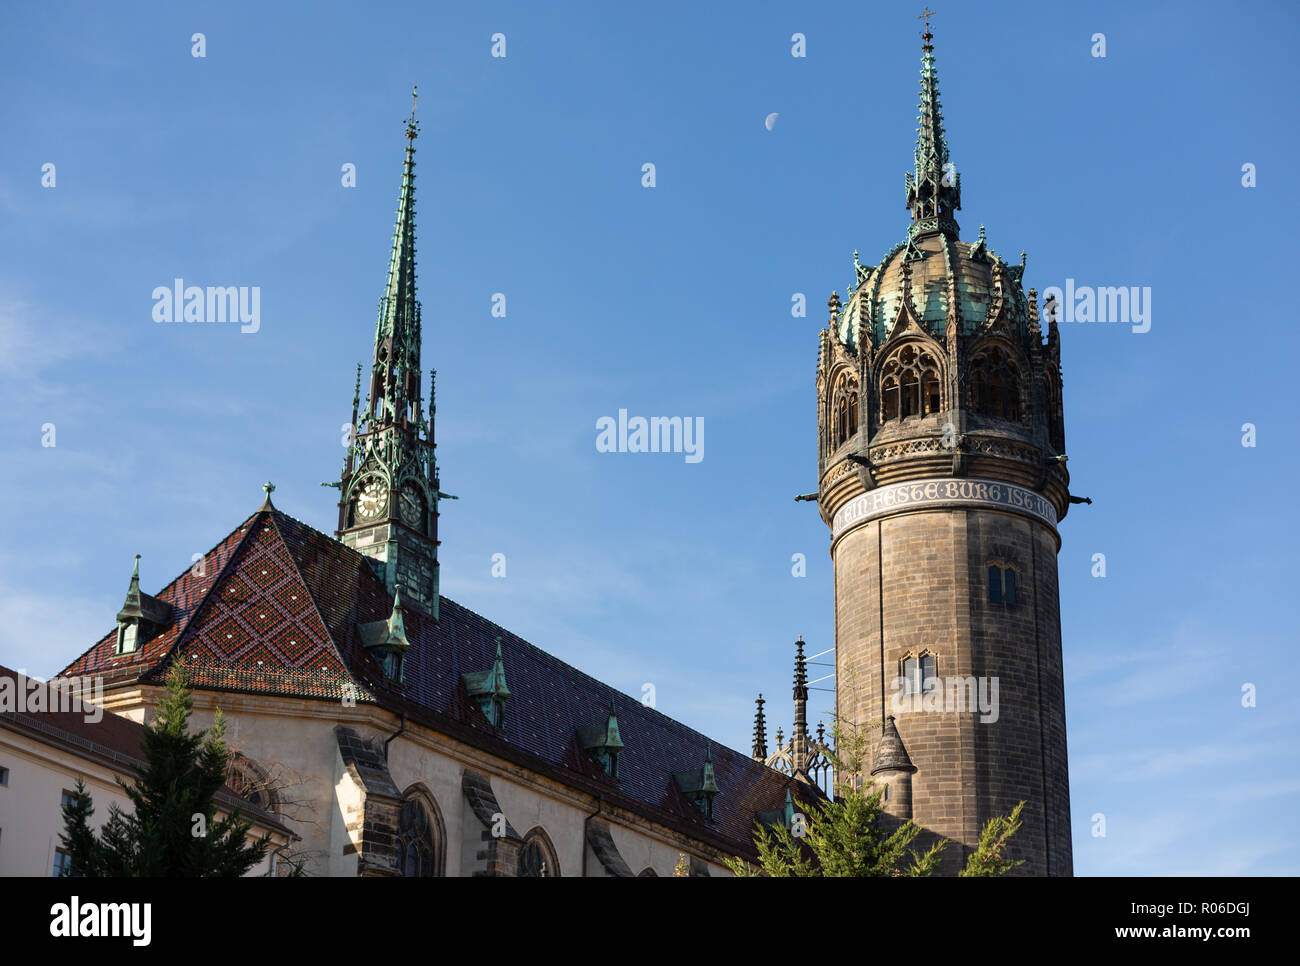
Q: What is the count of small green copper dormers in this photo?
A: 6